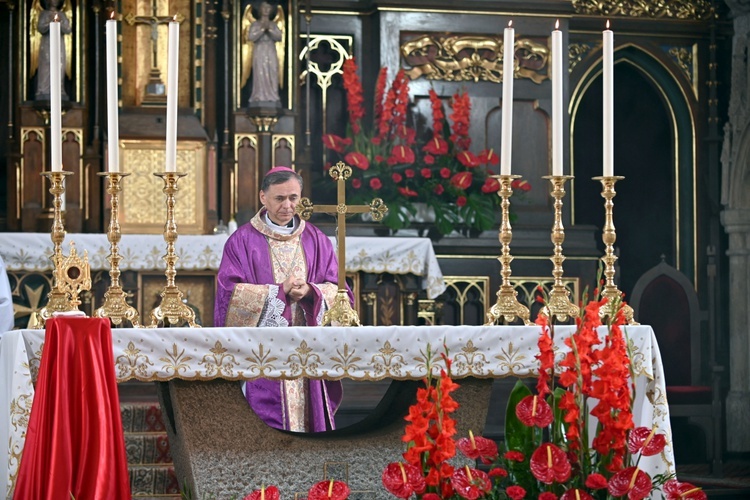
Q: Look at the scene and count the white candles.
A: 6